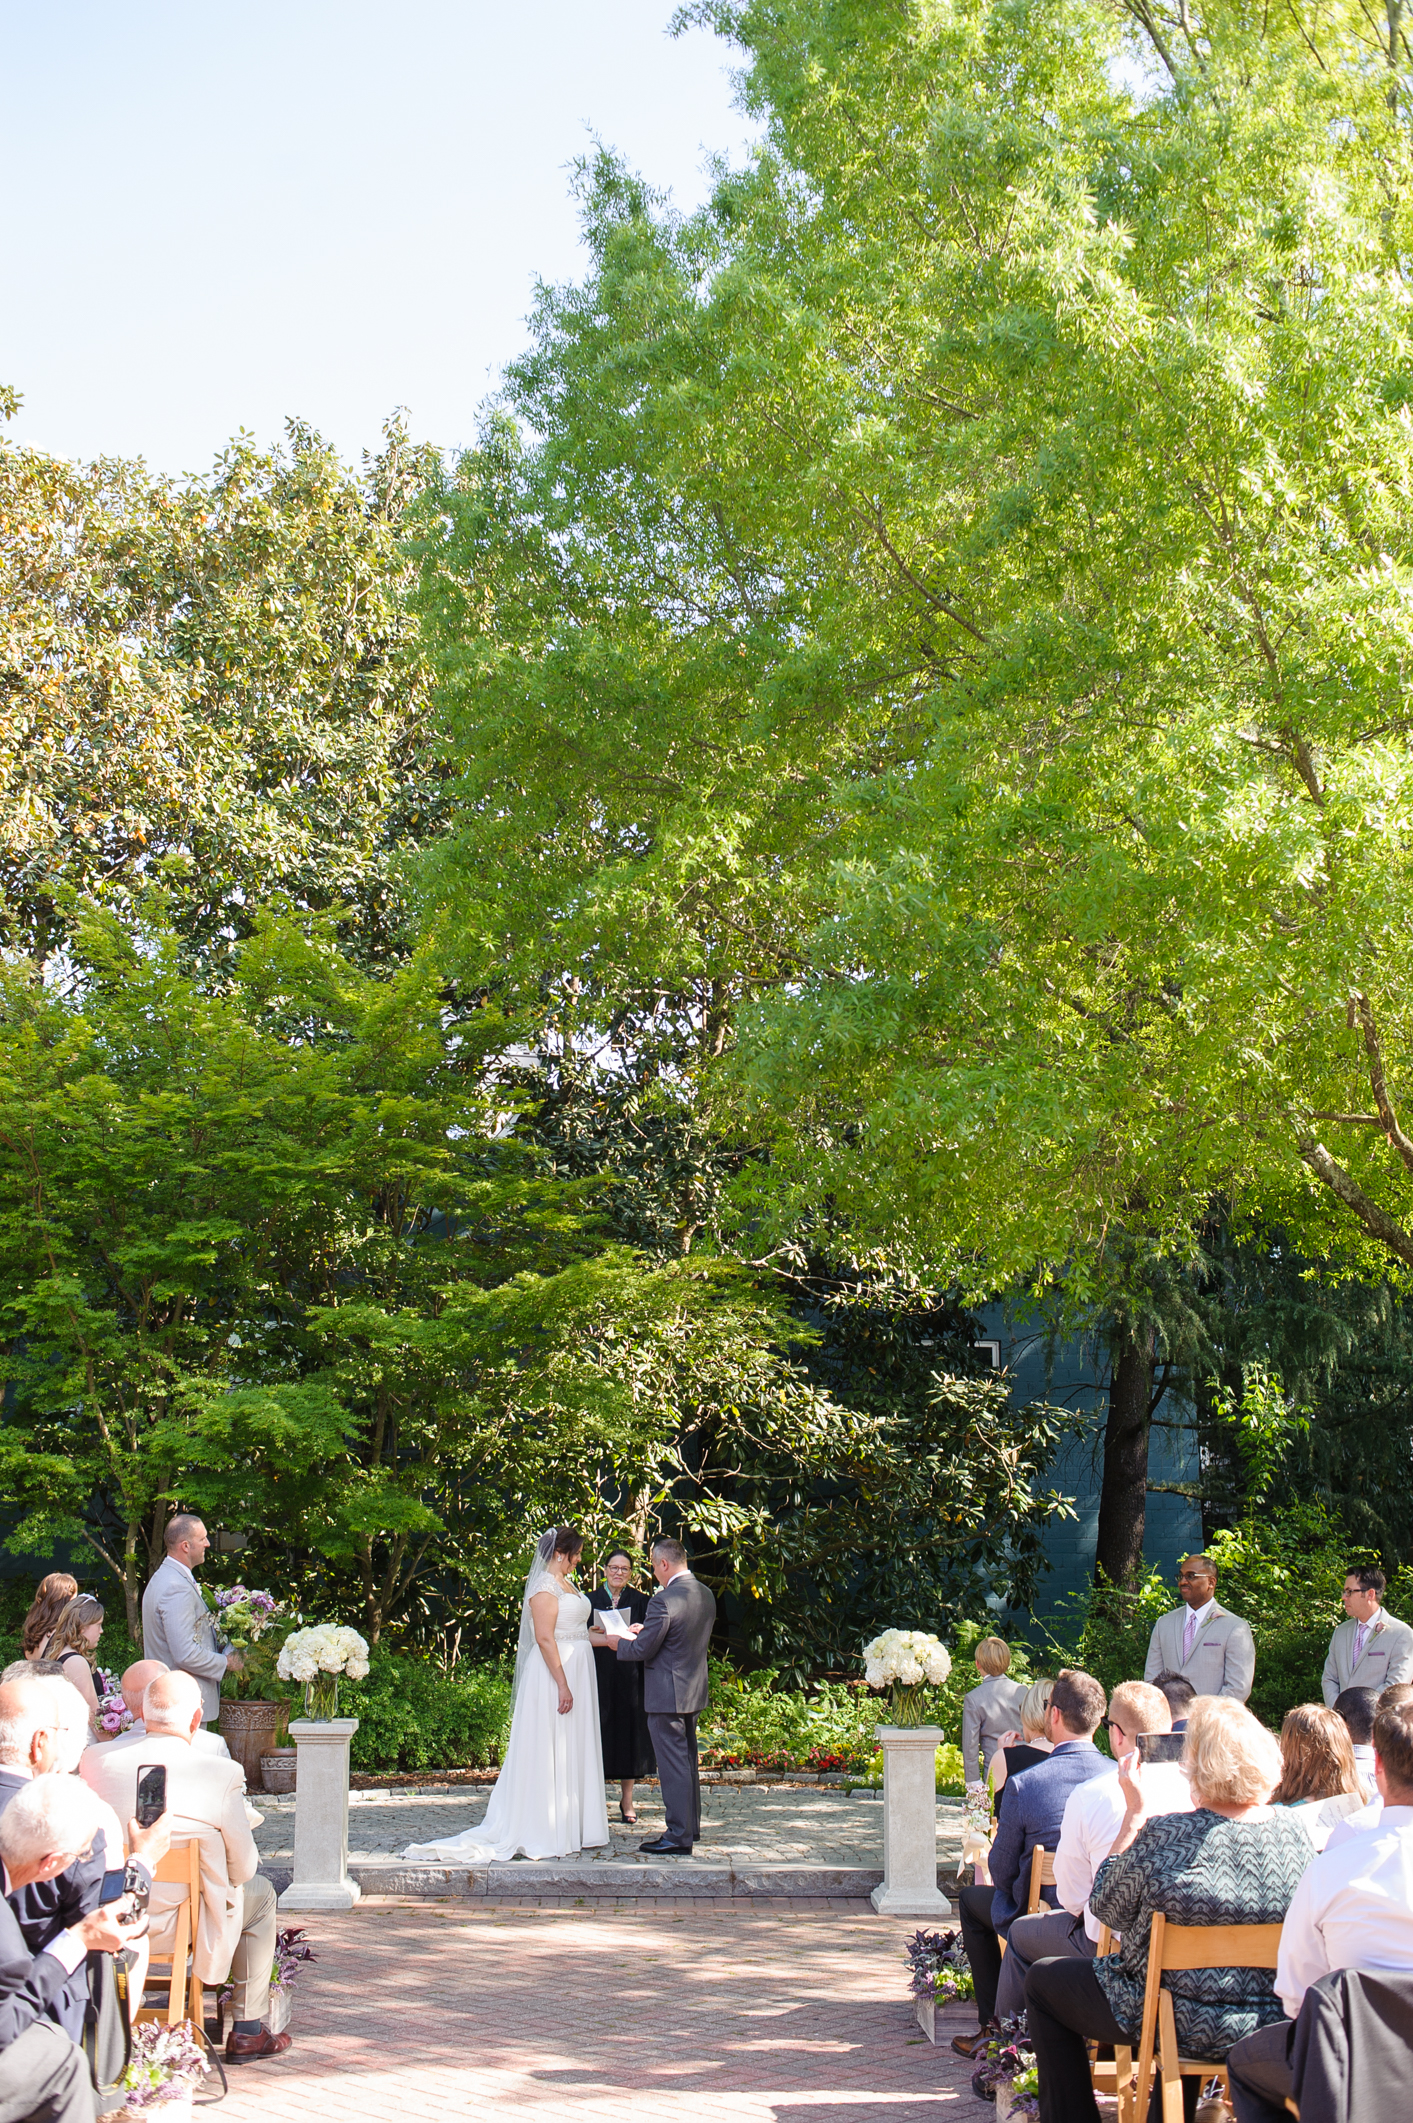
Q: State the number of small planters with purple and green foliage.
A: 4